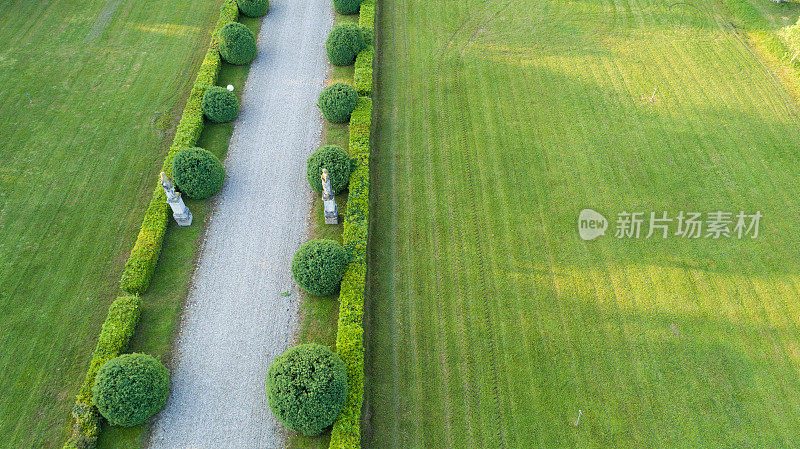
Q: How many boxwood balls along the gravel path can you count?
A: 11